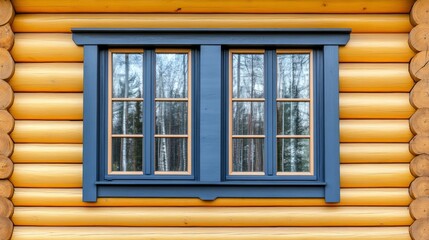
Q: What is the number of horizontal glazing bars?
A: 8